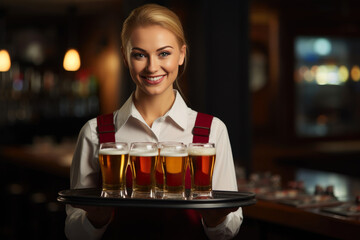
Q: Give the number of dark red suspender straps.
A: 2